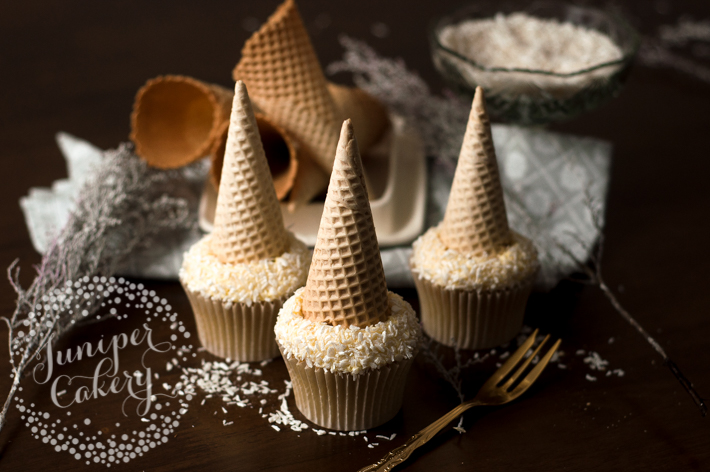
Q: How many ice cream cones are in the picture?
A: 7